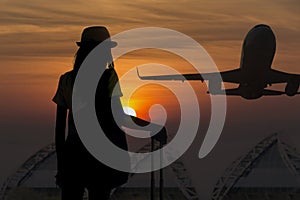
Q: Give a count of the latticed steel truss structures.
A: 3